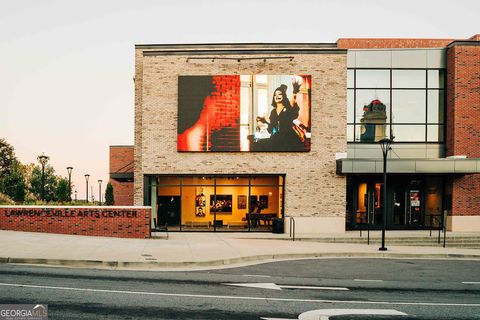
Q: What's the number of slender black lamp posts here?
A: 5